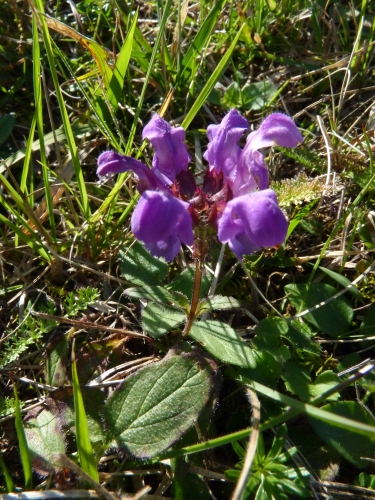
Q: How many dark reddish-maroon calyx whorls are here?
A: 1